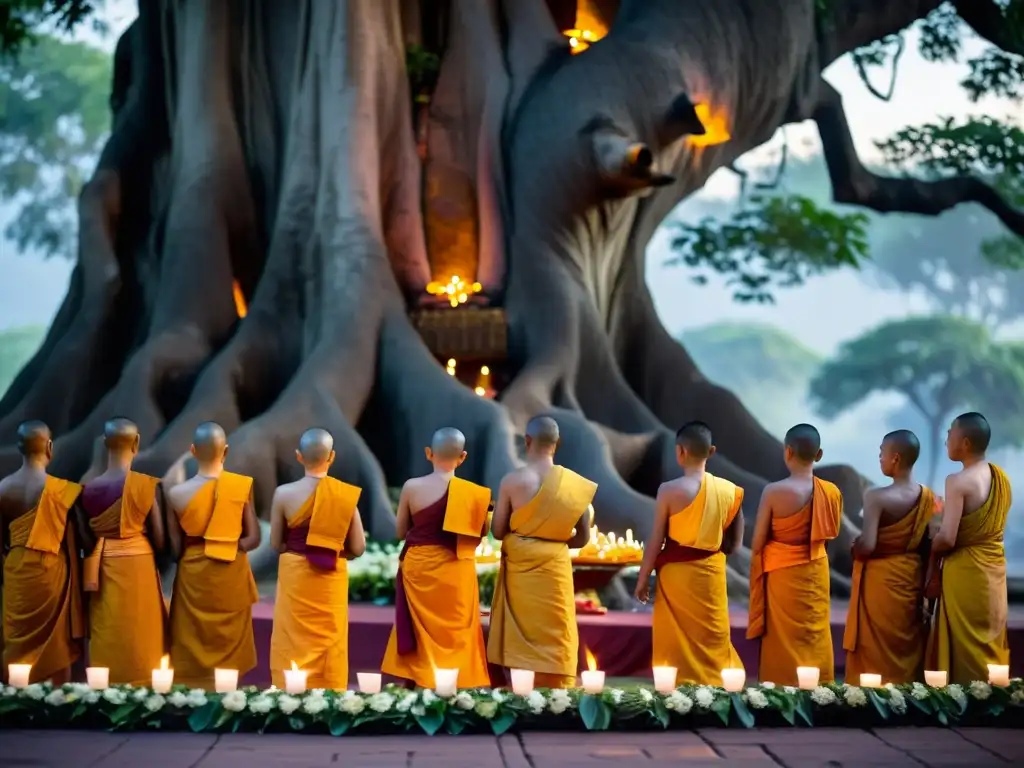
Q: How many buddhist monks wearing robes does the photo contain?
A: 10